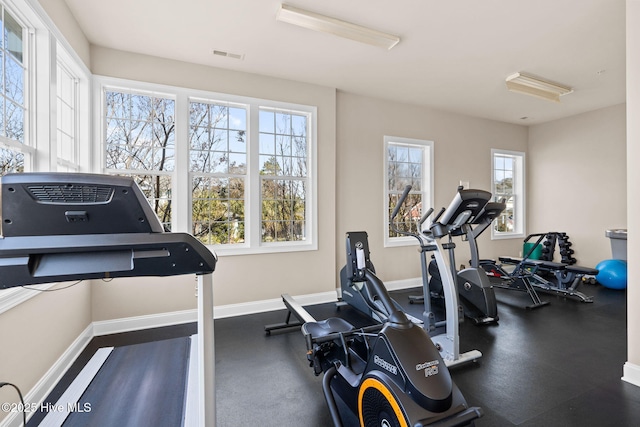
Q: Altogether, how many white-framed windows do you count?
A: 7